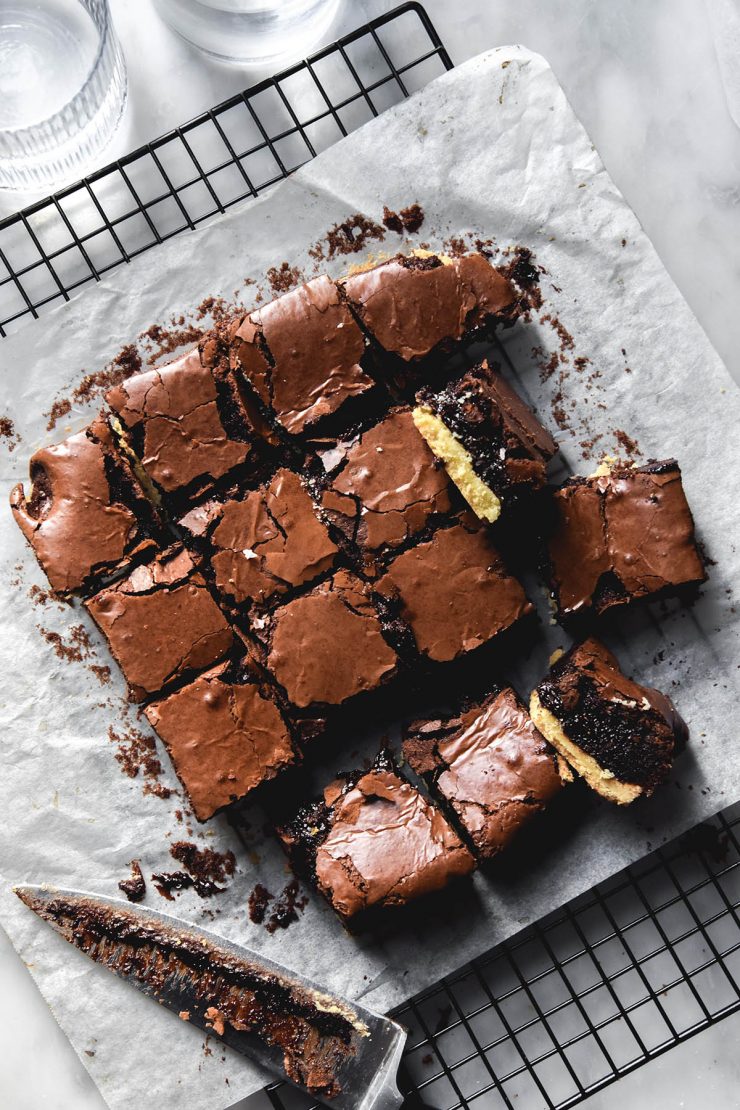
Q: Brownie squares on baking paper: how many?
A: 15